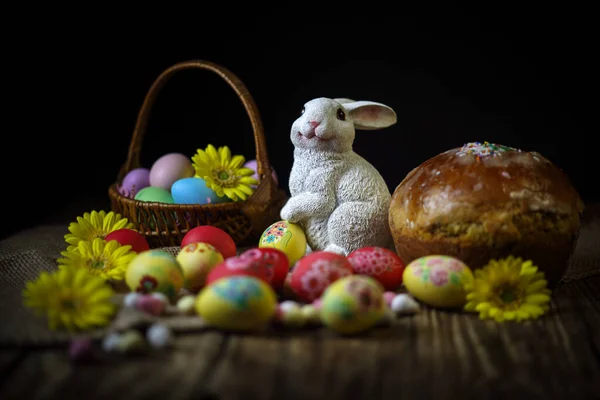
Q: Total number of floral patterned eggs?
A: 9